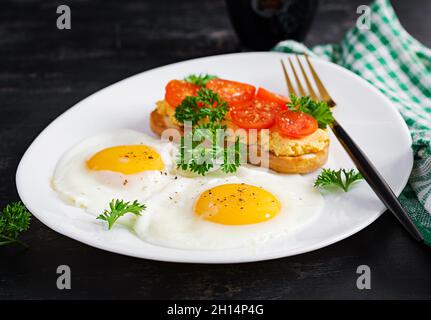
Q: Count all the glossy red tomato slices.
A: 5